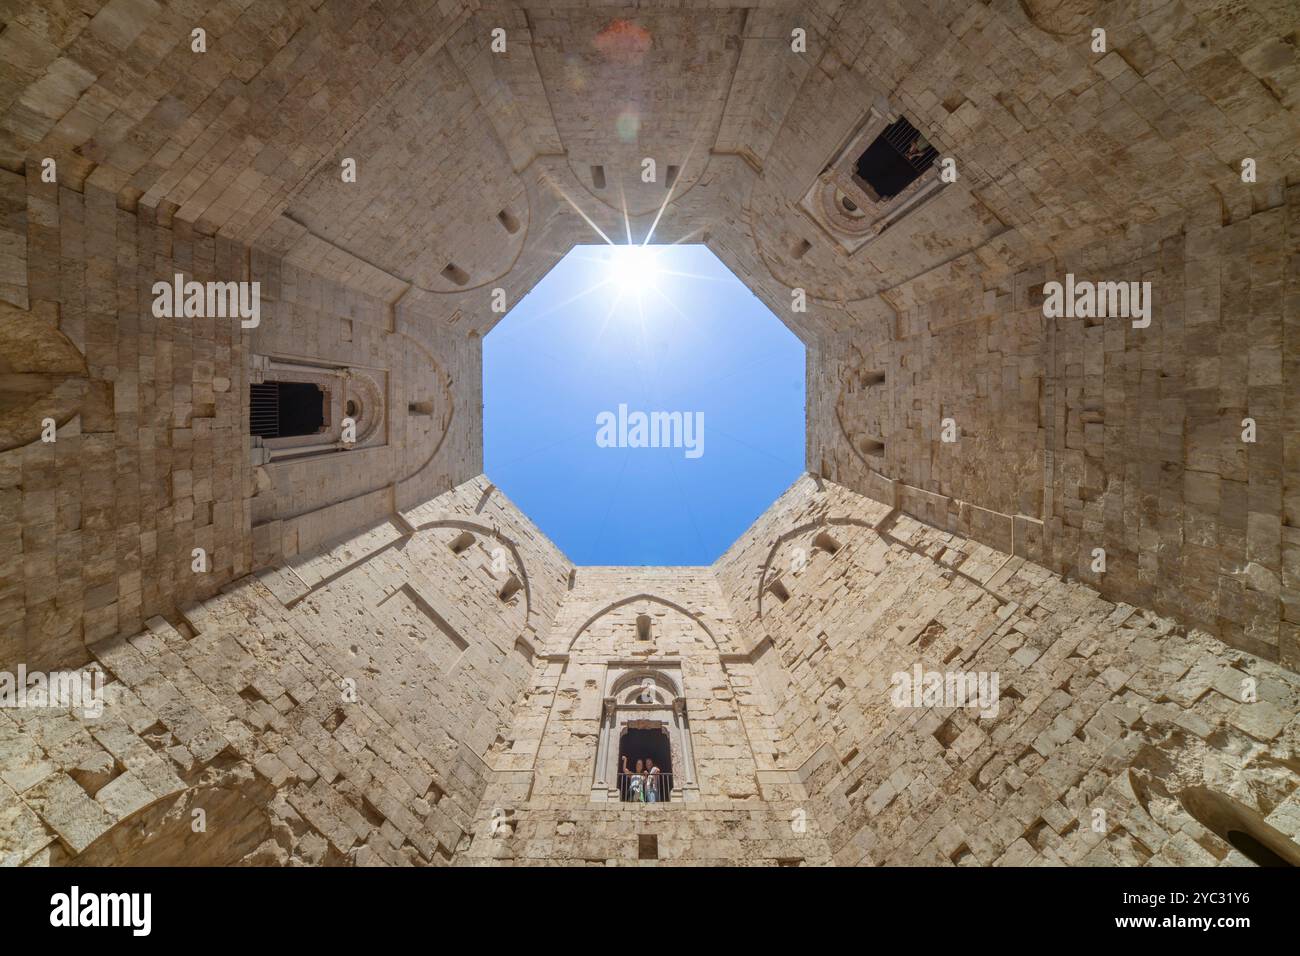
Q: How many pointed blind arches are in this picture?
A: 8